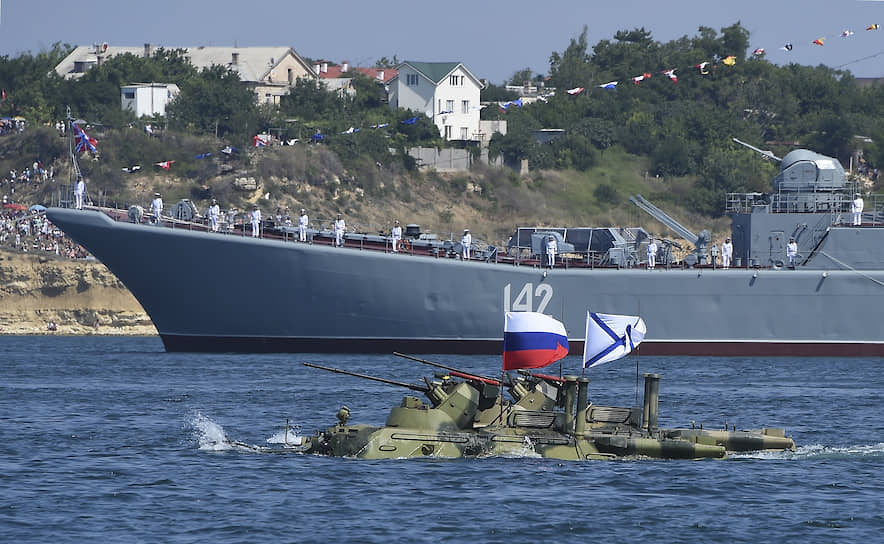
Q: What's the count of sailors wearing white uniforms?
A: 13